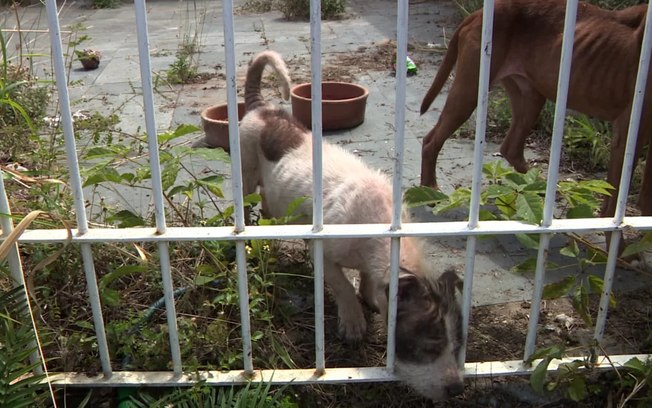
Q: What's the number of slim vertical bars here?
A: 9